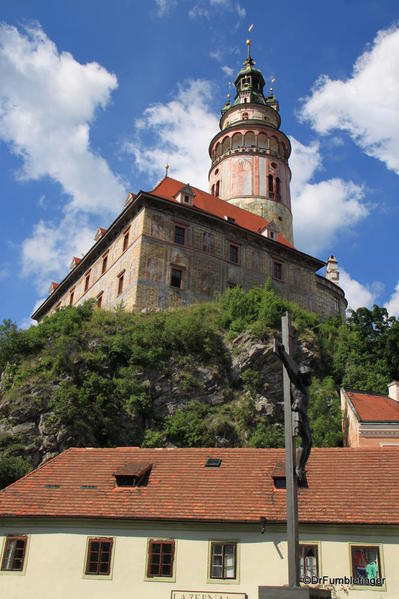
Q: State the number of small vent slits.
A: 2